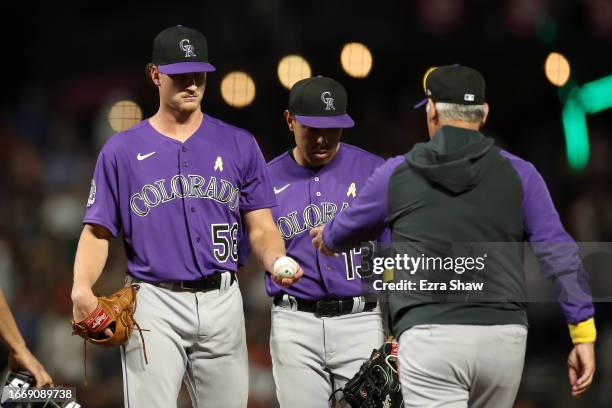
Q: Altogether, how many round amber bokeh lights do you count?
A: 5